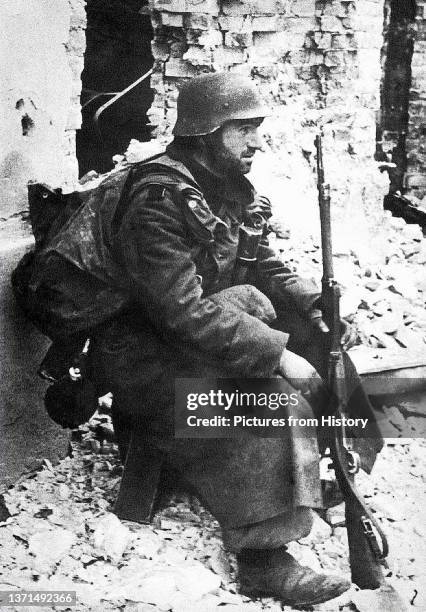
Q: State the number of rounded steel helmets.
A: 1